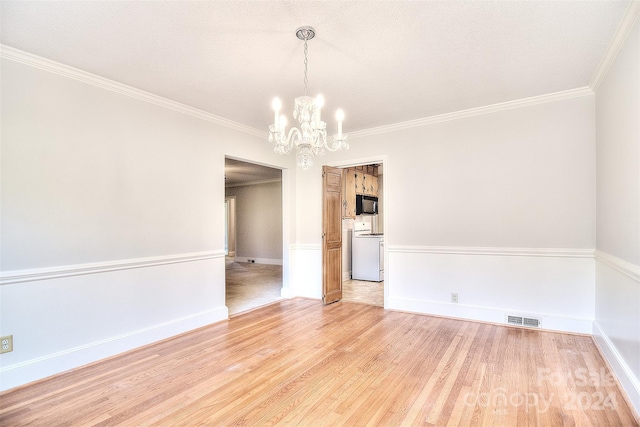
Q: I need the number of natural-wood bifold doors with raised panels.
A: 1